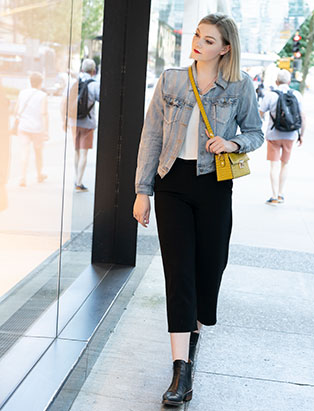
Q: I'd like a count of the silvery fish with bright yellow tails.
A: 0